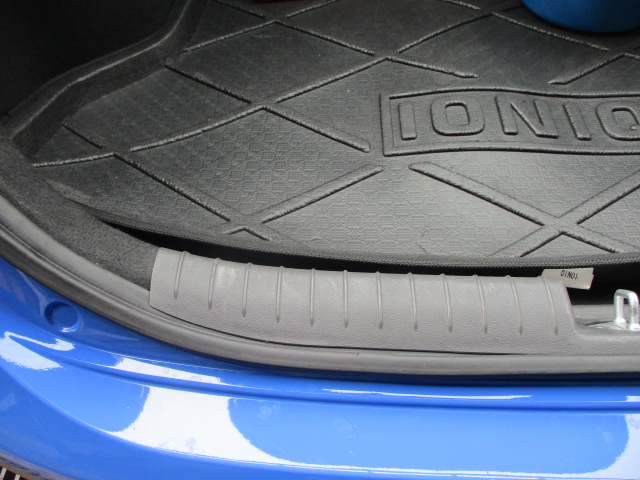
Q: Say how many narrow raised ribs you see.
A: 12